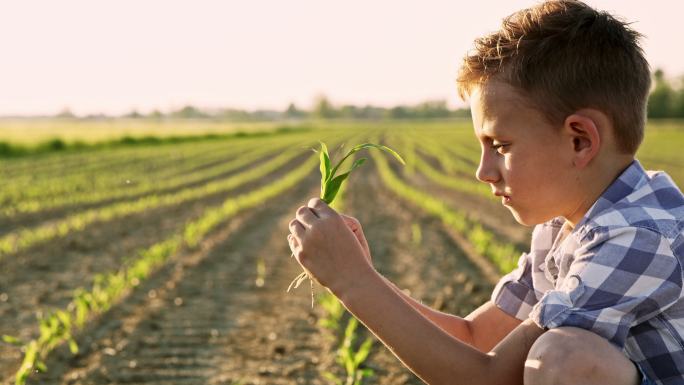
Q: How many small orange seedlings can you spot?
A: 0